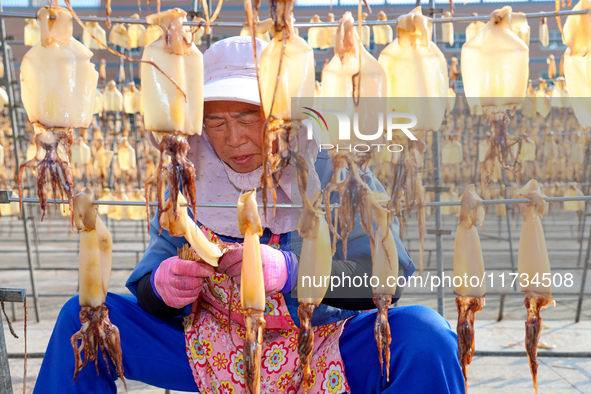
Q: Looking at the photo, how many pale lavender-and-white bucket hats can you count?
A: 1